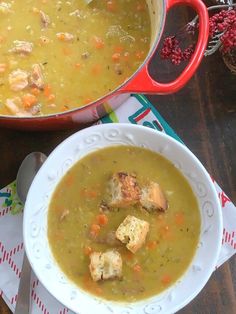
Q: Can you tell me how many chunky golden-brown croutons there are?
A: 4